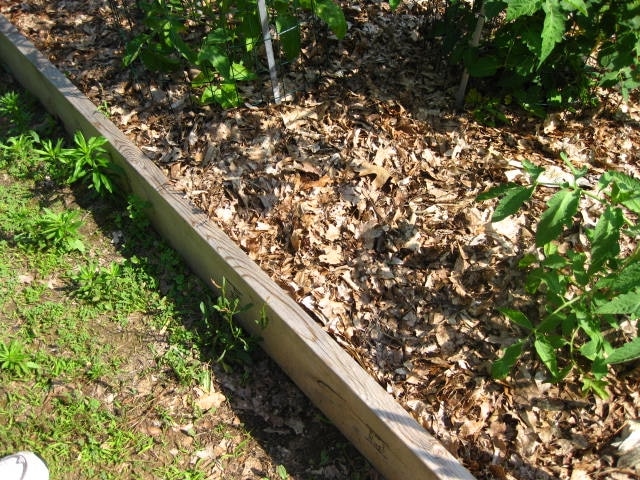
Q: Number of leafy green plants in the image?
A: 3